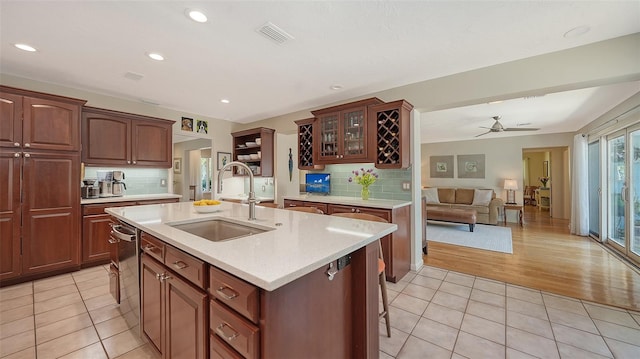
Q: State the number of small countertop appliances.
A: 2